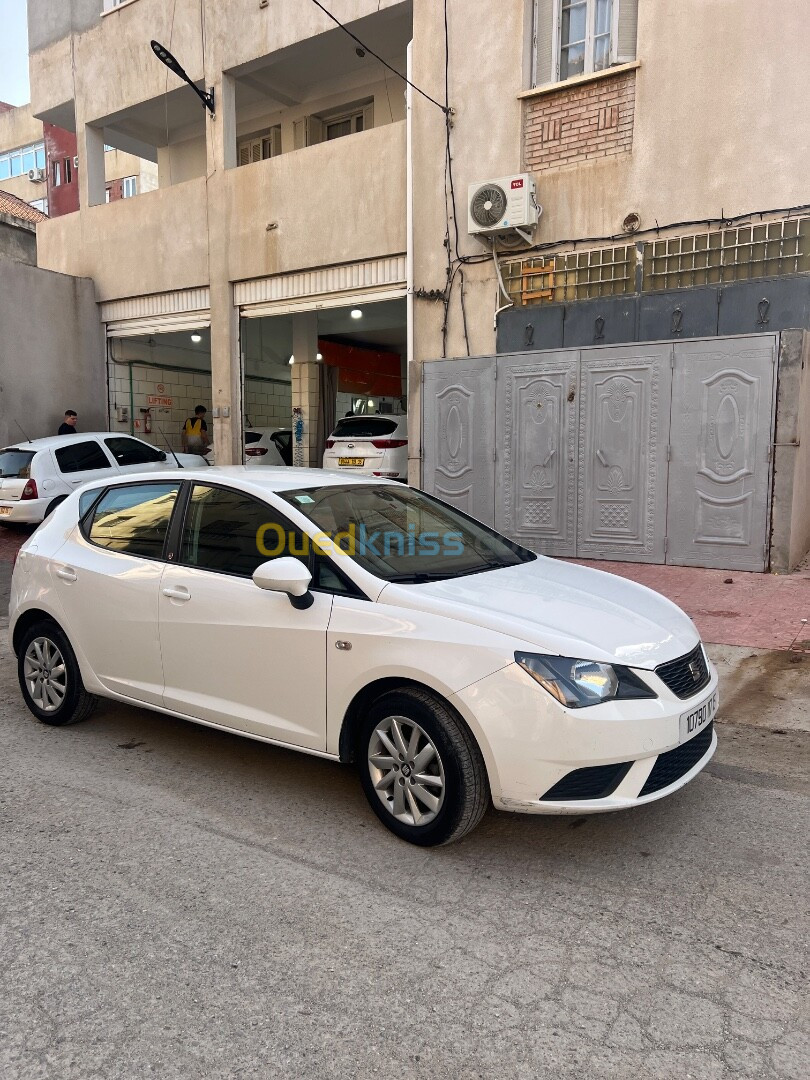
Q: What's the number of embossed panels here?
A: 4